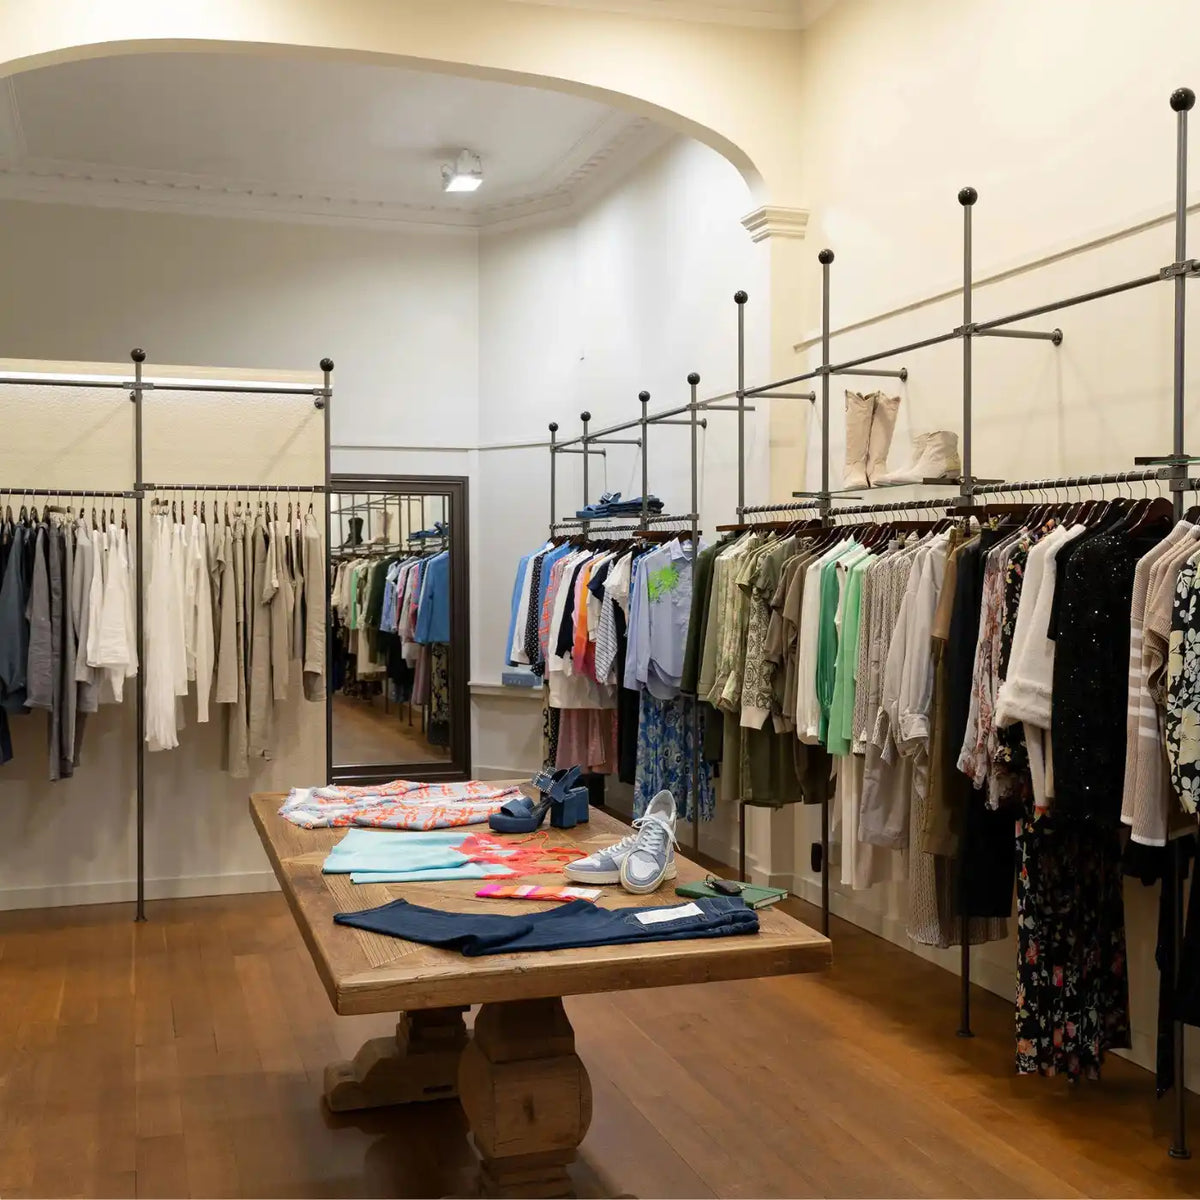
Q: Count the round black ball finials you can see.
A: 10